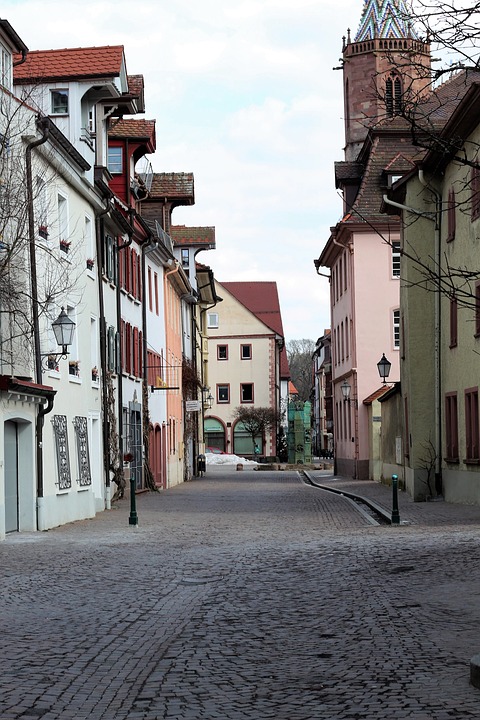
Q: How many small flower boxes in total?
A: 6